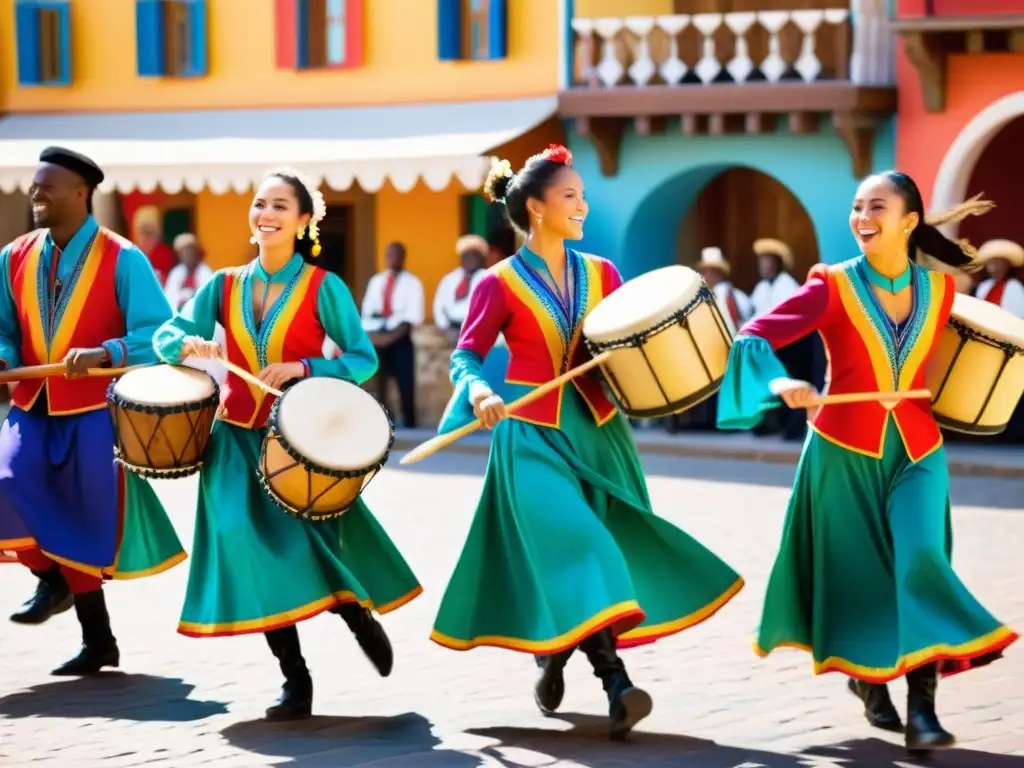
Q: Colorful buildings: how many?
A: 3